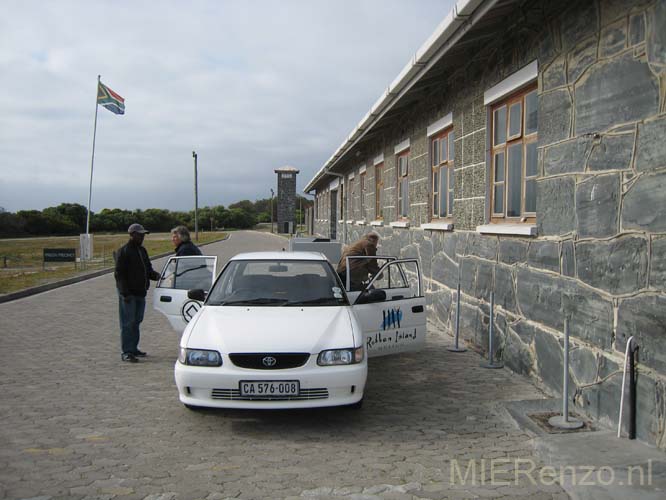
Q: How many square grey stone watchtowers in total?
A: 1